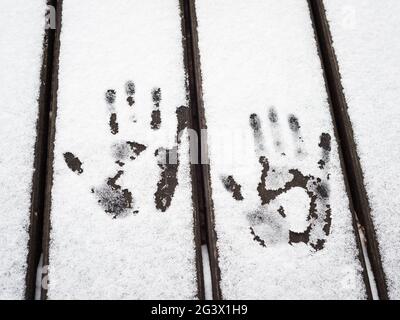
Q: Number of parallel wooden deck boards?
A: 4